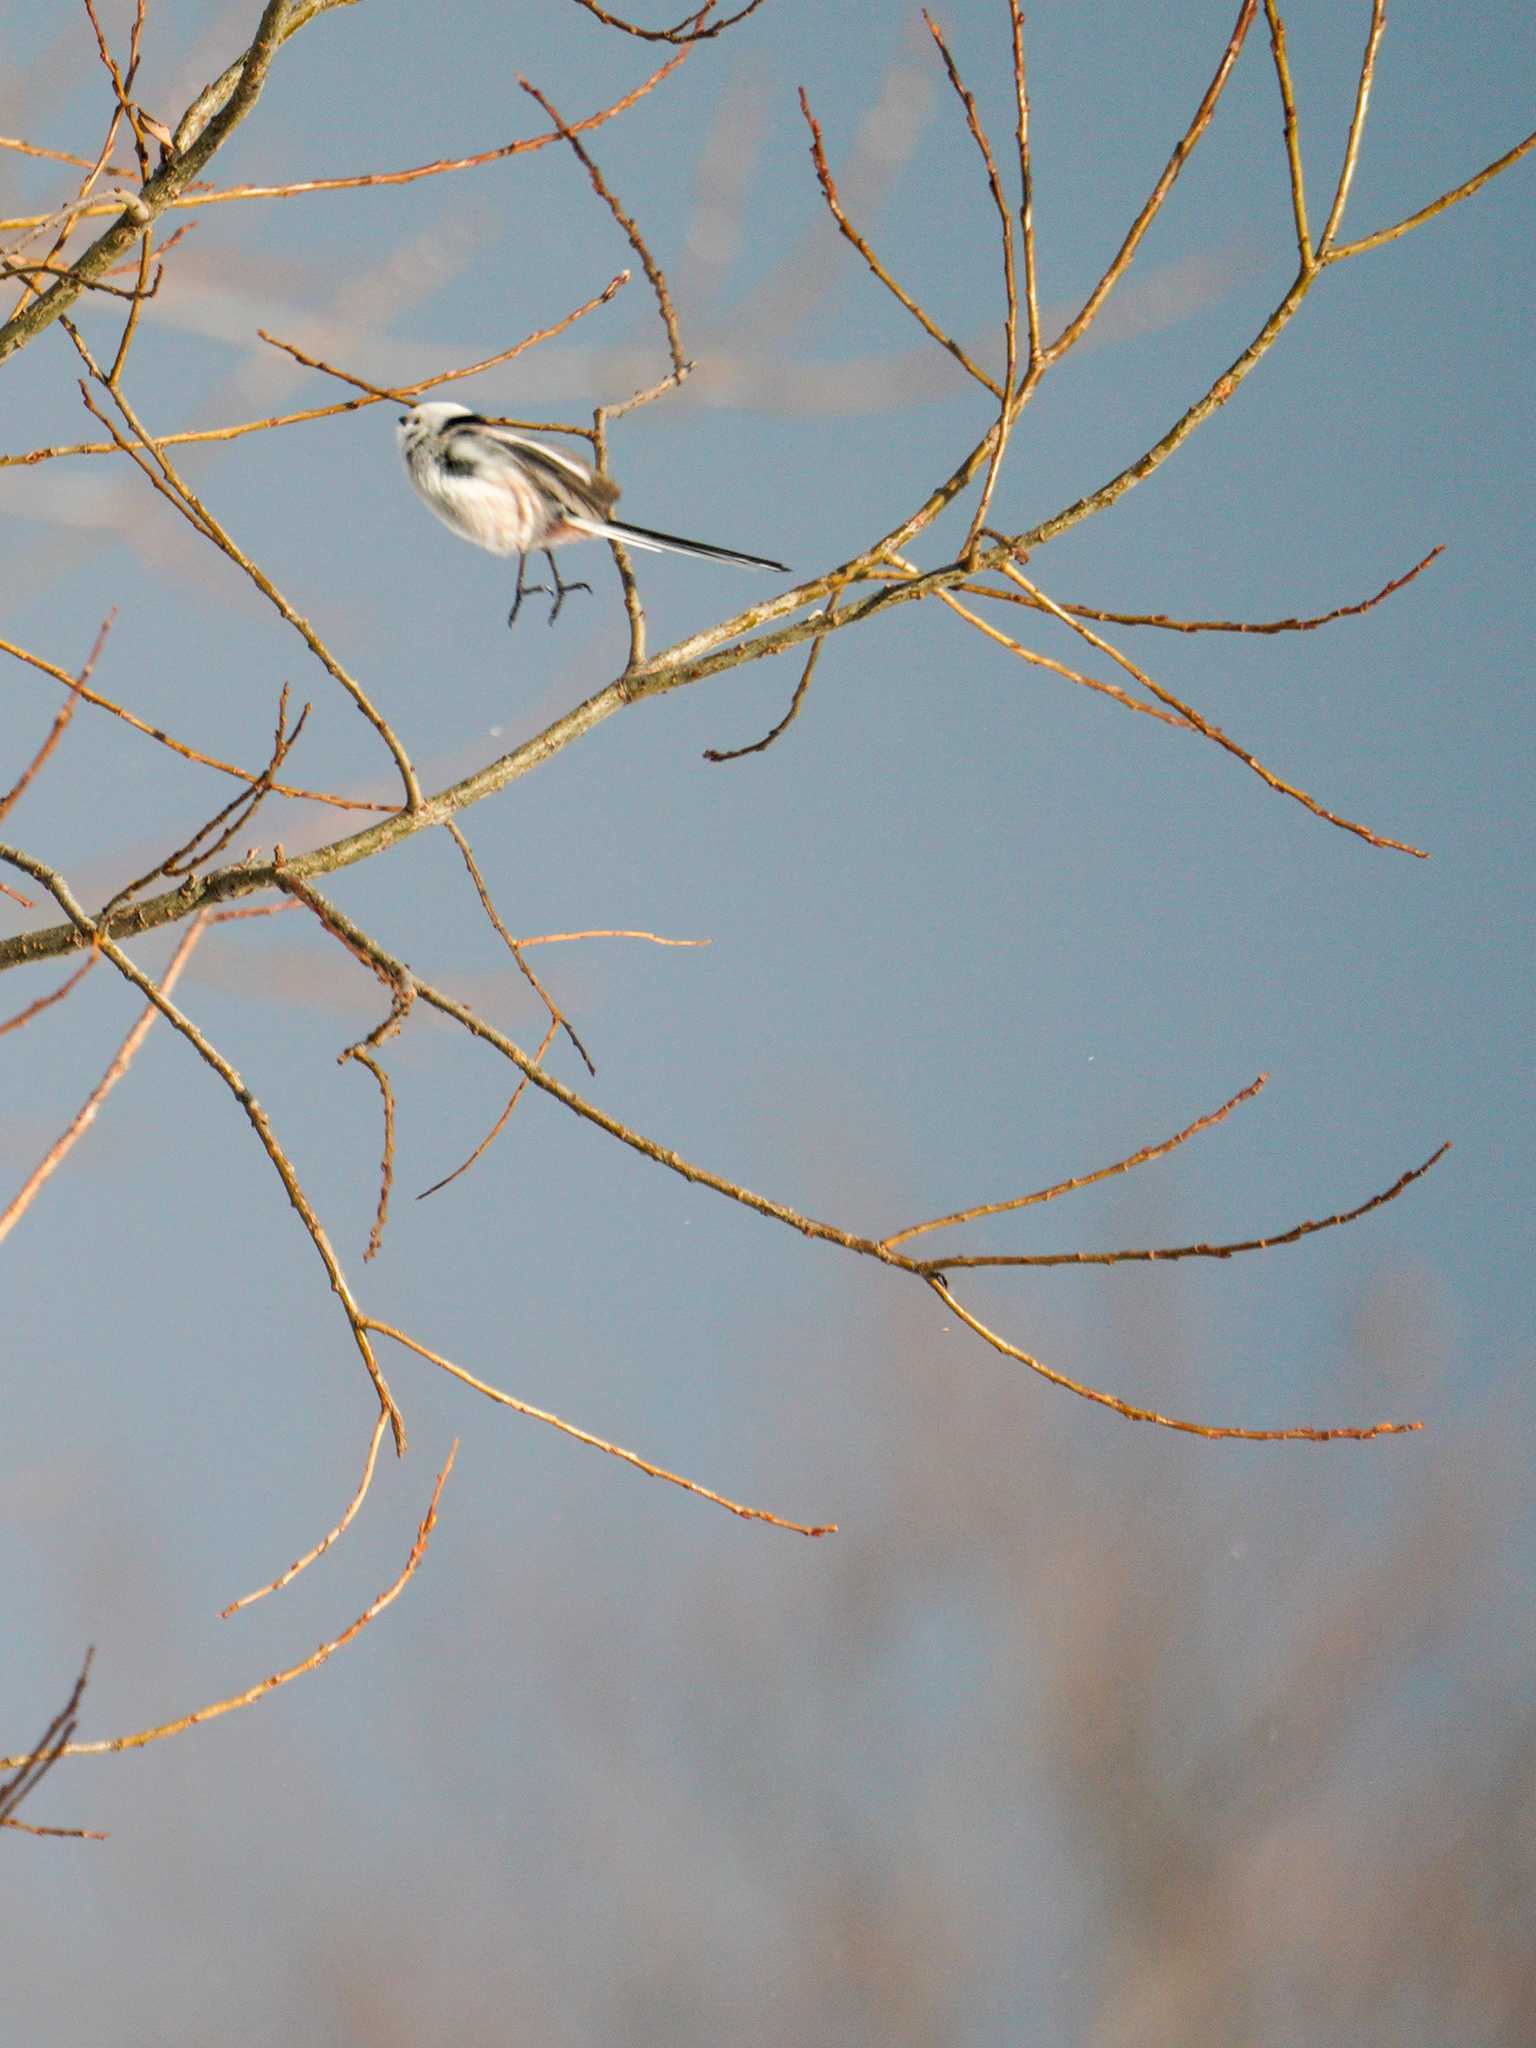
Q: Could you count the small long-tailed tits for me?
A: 1